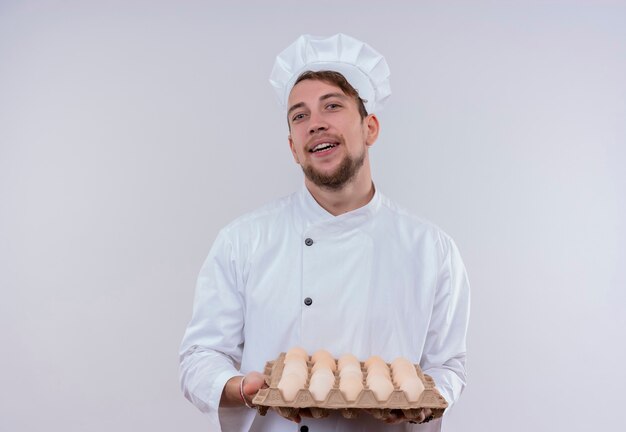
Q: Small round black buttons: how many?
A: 3